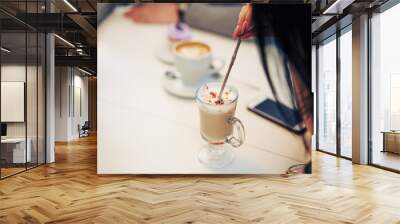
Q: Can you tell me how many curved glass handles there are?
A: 1